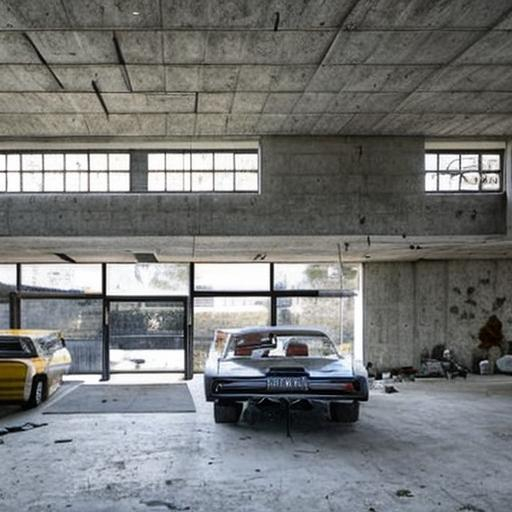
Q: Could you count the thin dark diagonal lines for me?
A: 3